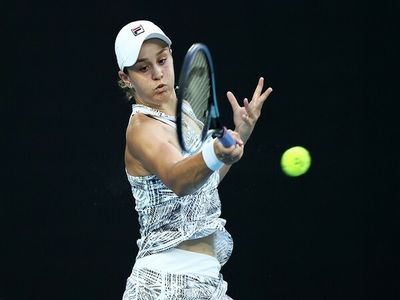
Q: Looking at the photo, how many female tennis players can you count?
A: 1